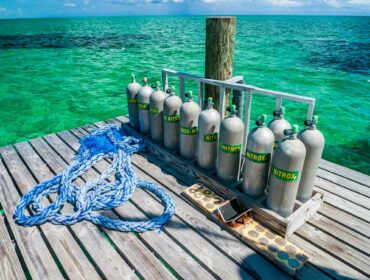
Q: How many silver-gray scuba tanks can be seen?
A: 11